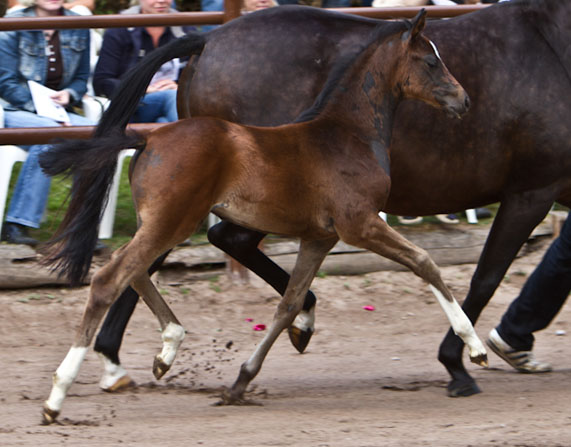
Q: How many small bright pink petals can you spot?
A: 3